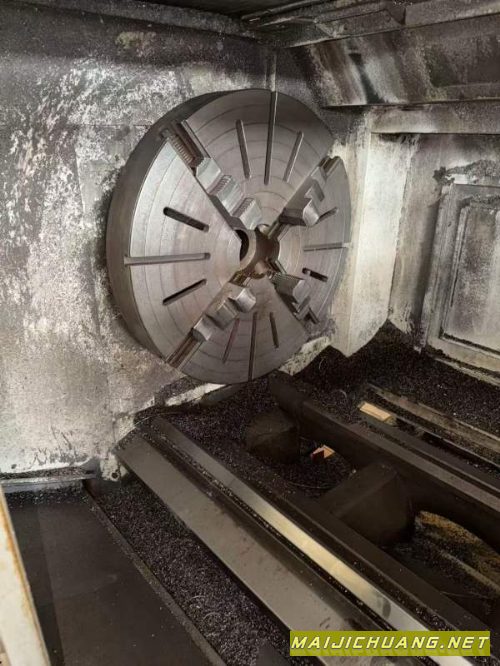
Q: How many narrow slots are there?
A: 12